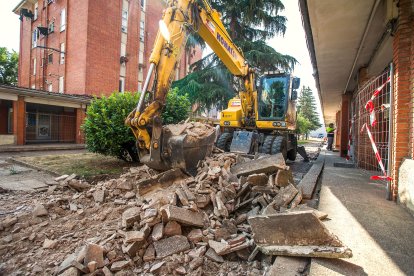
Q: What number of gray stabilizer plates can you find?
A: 1